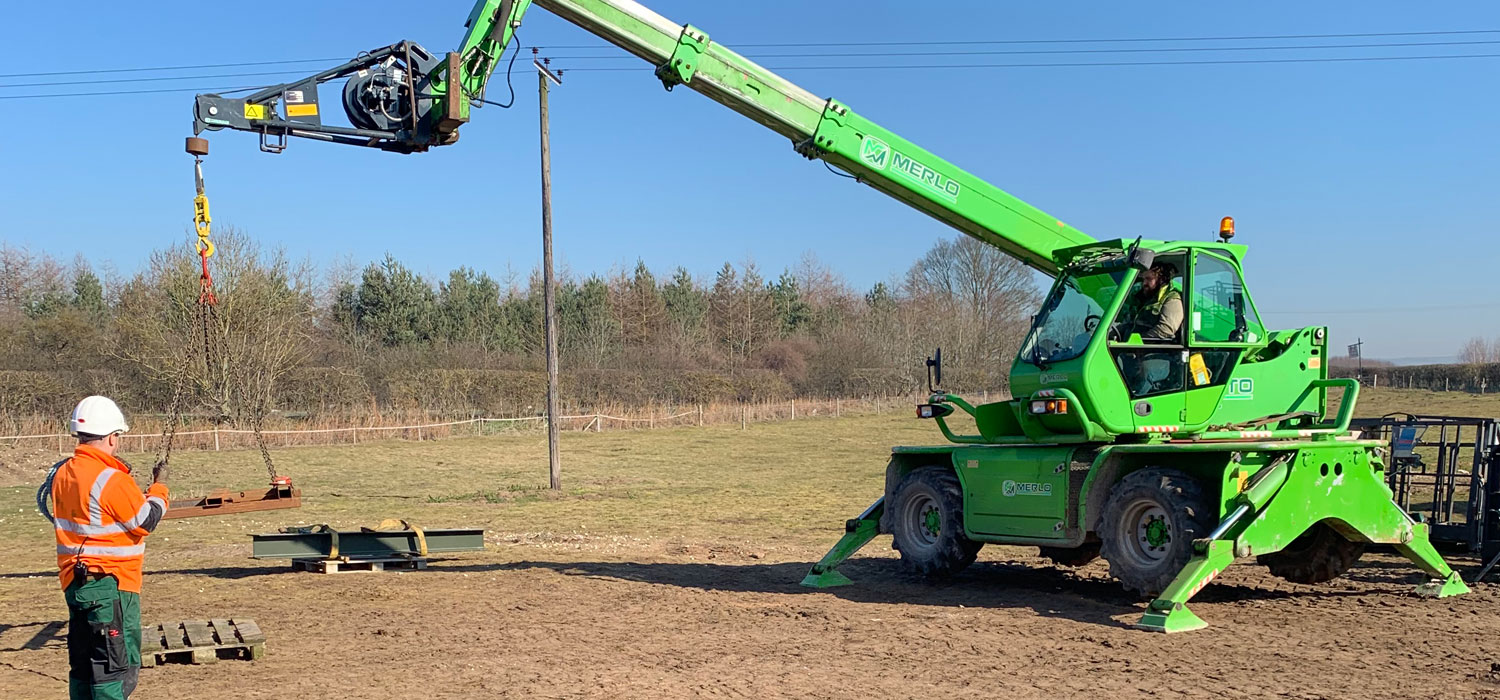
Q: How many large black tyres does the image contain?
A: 4